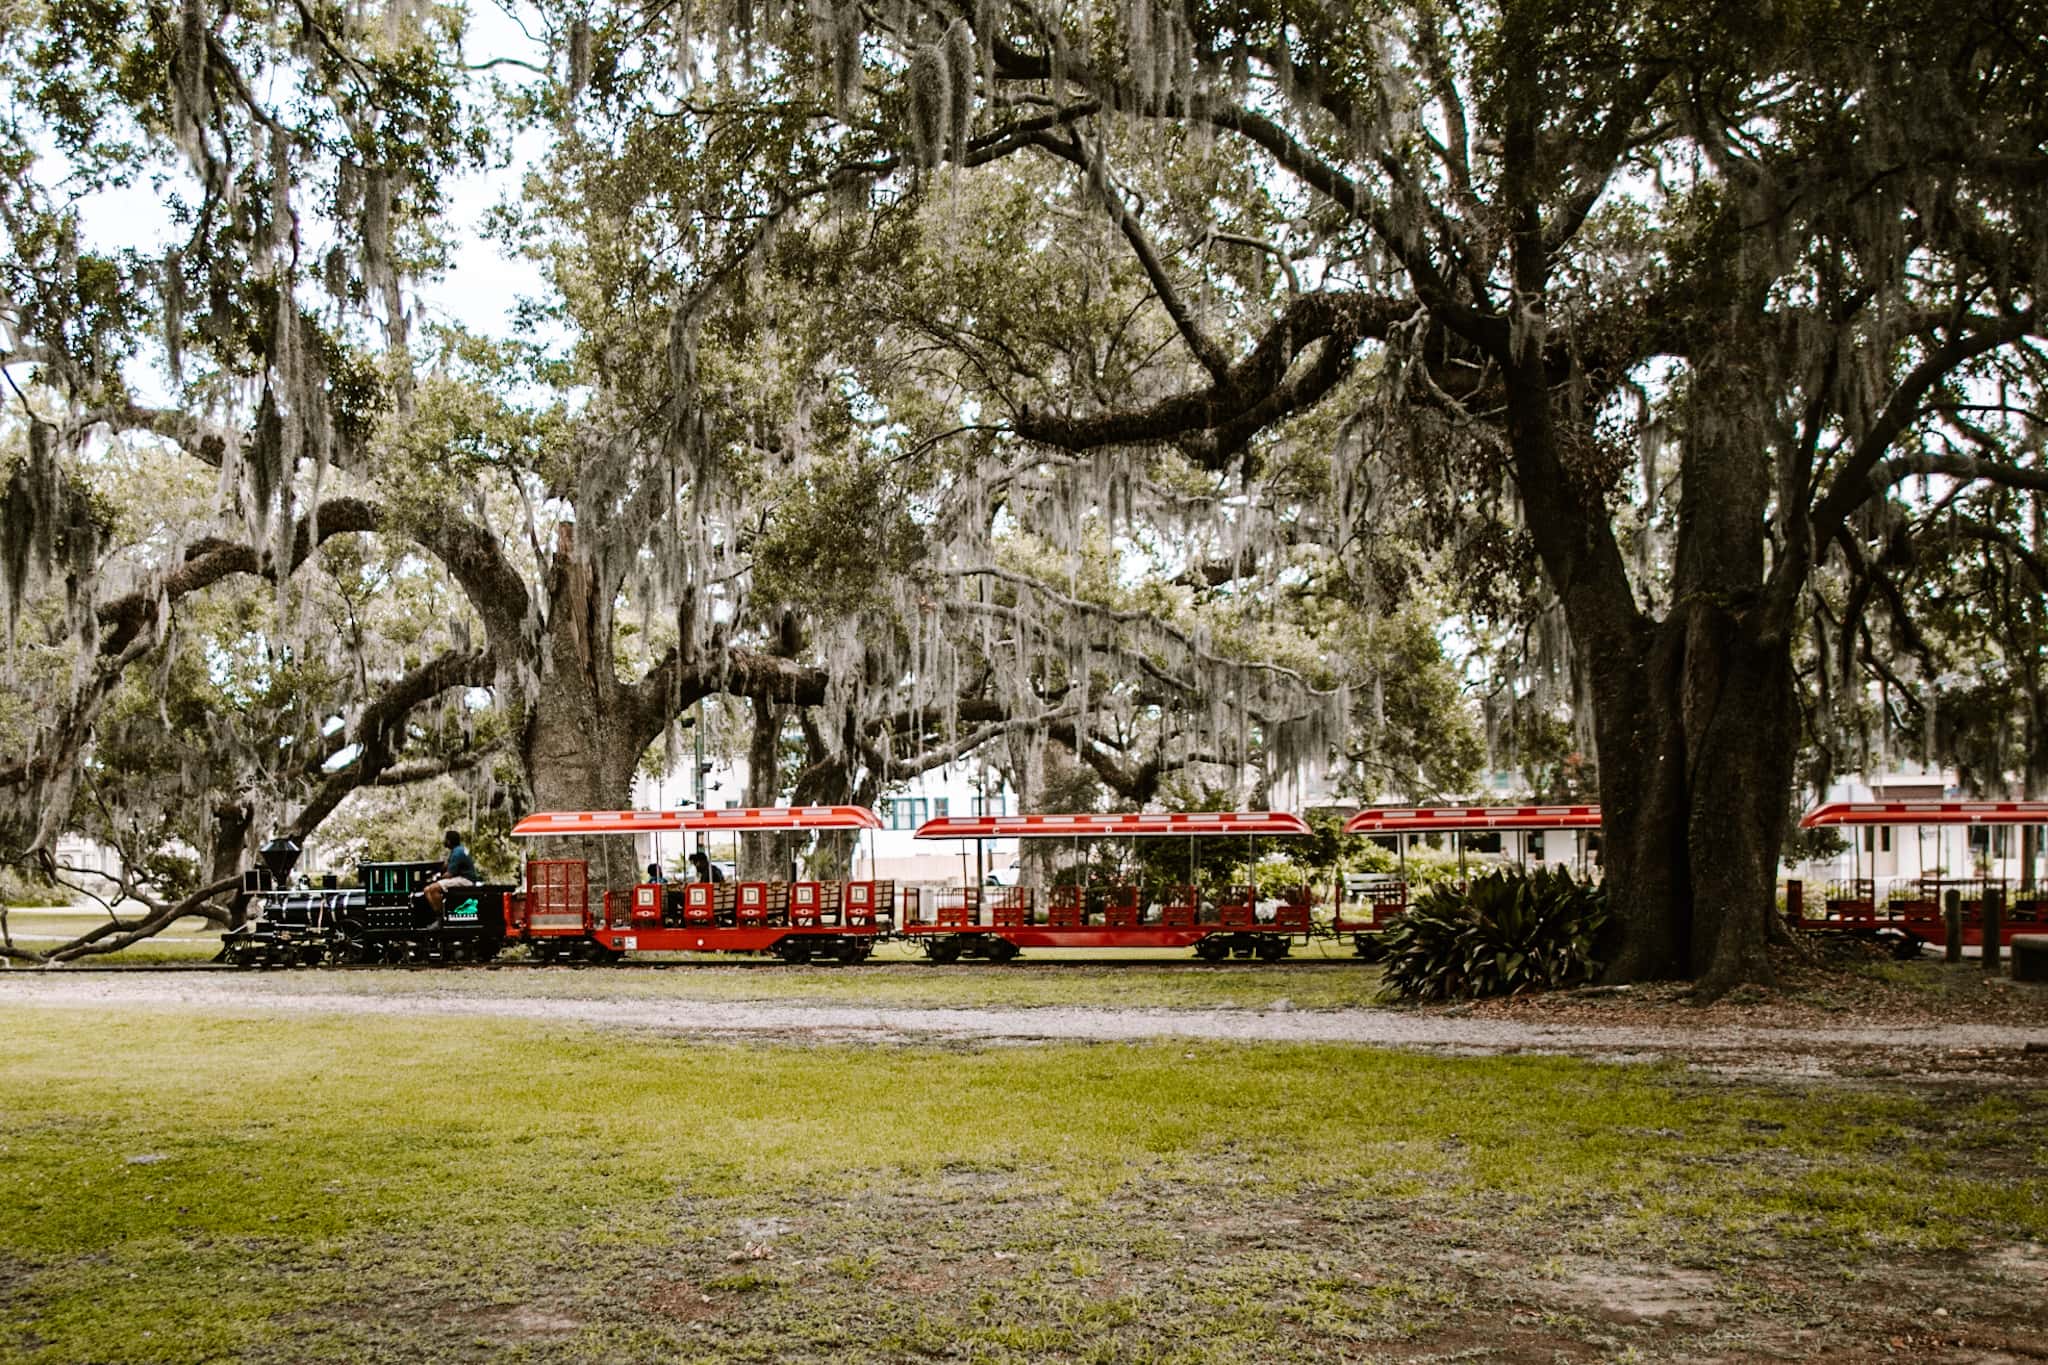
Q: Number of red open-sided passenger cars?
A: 4